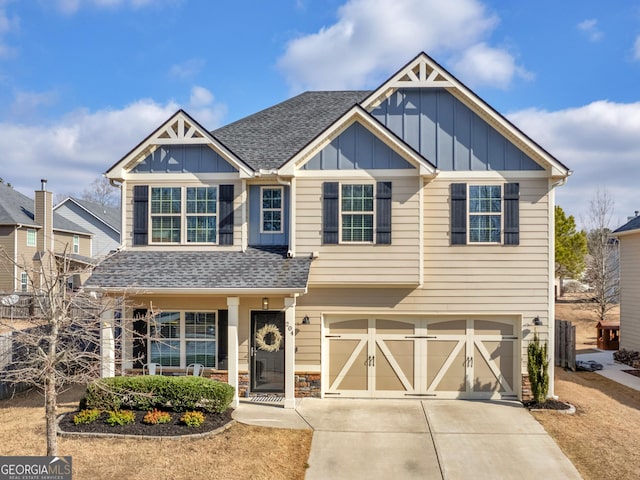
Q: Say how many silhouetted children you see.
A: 0